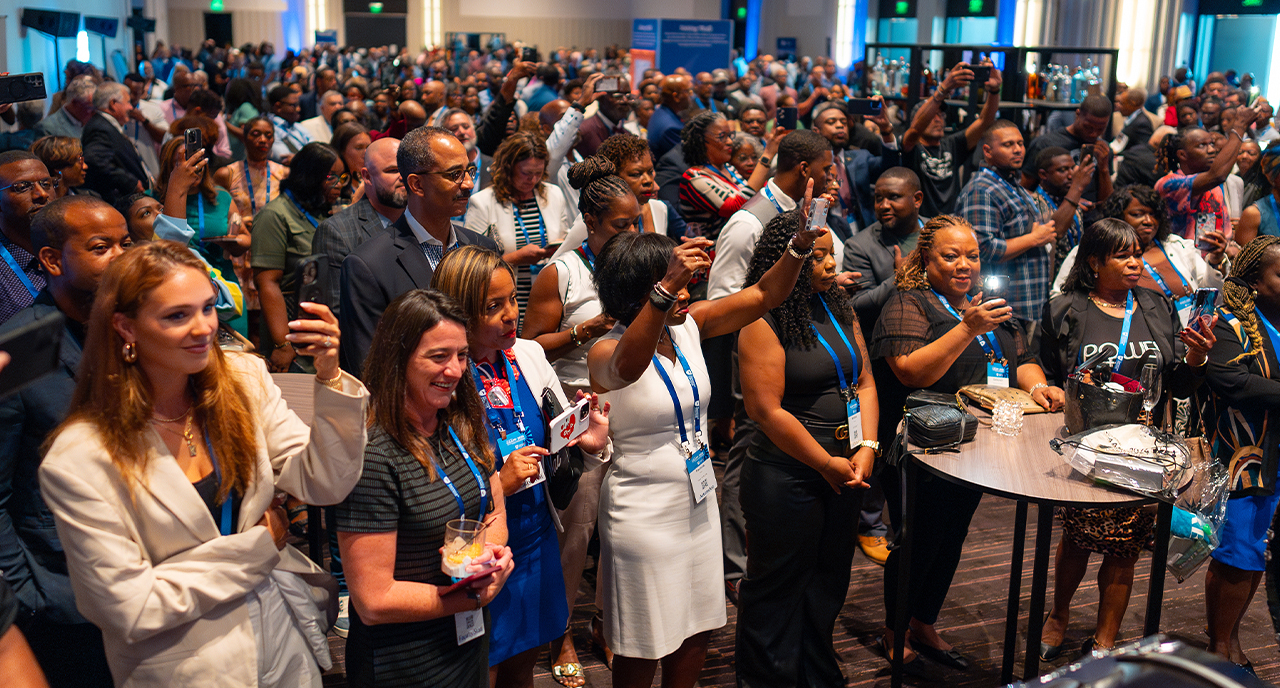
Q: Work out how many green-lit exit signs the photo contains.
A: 6